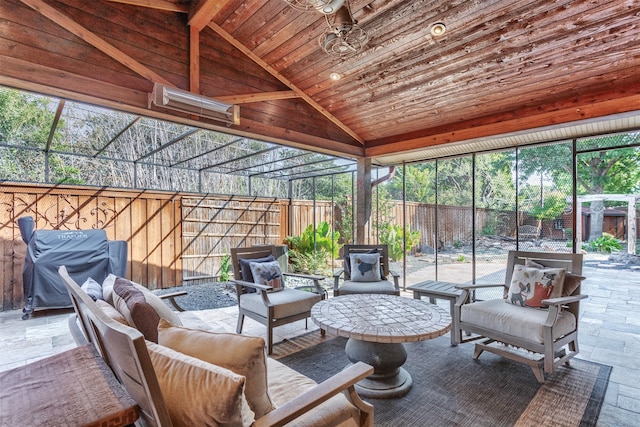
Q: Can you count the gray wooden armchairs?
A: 3